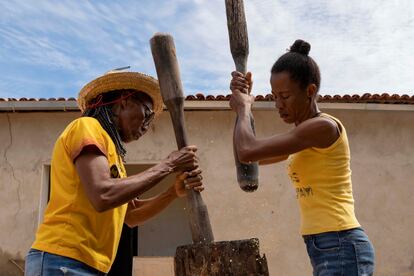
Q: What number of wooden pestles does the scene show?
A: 2